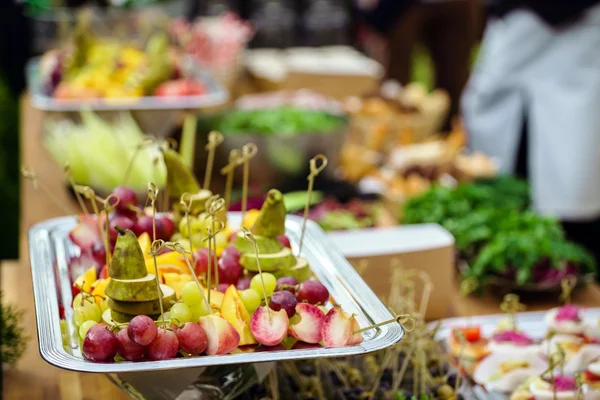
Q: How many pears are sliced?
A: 3